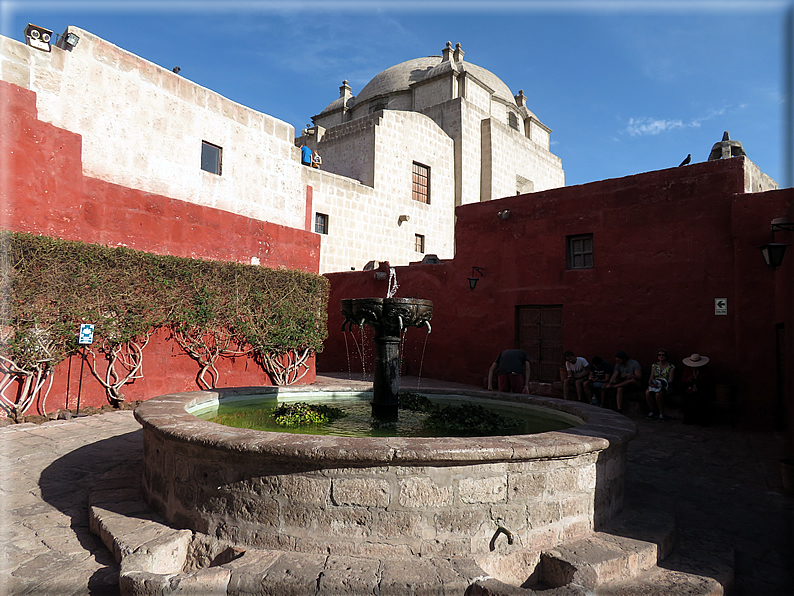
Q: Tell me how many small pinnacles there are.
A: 4